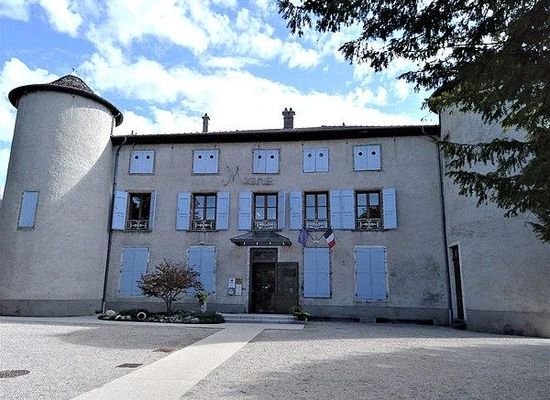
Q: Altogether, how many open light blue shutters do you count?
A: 10